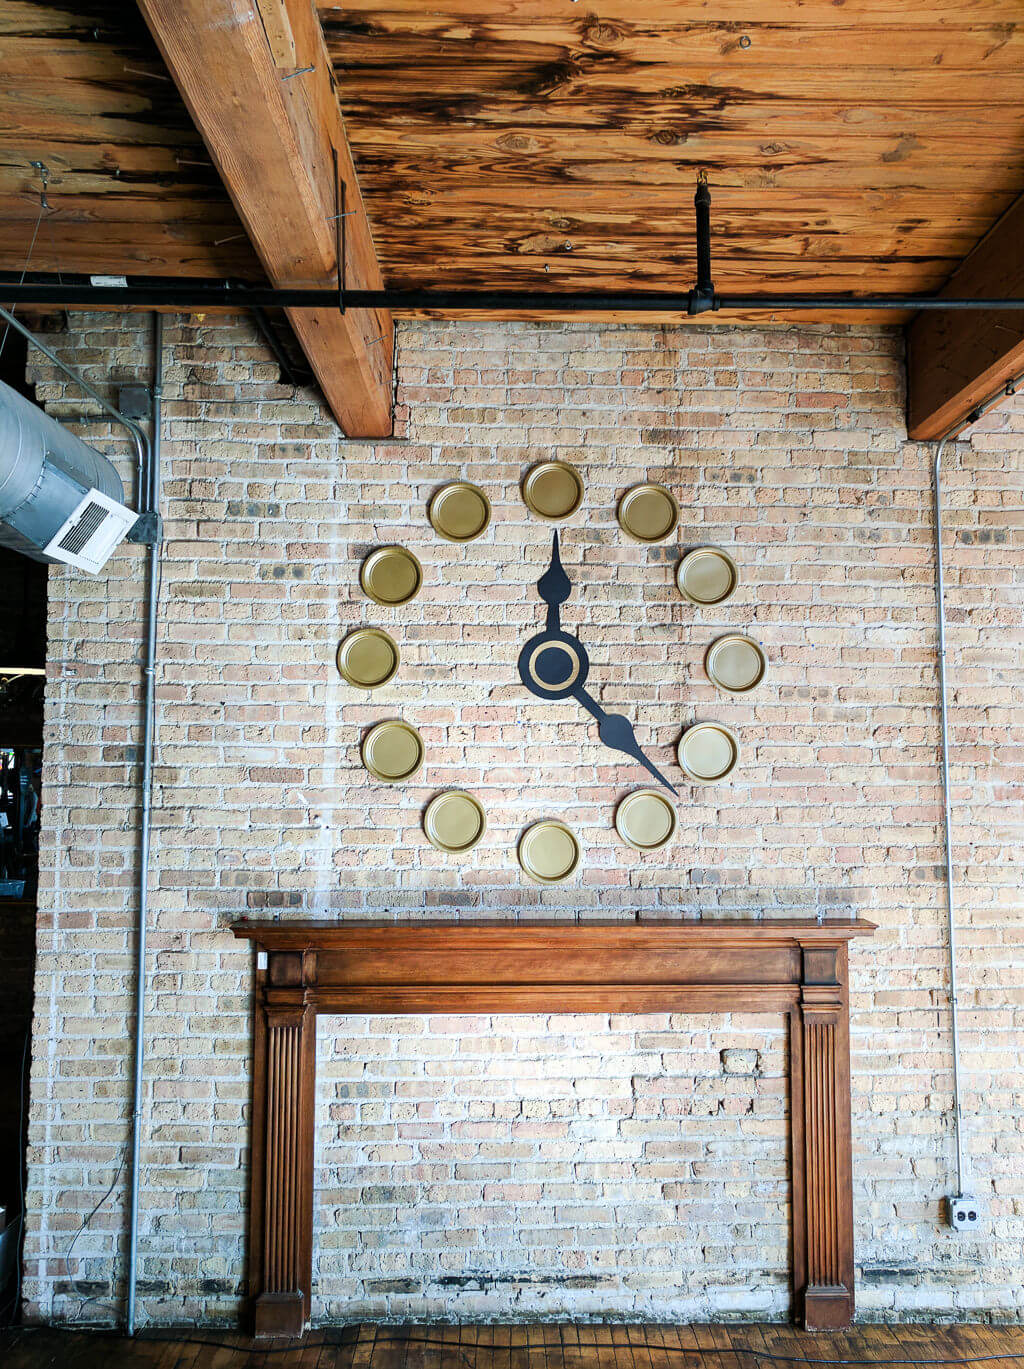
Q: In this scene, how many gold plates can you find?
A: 12